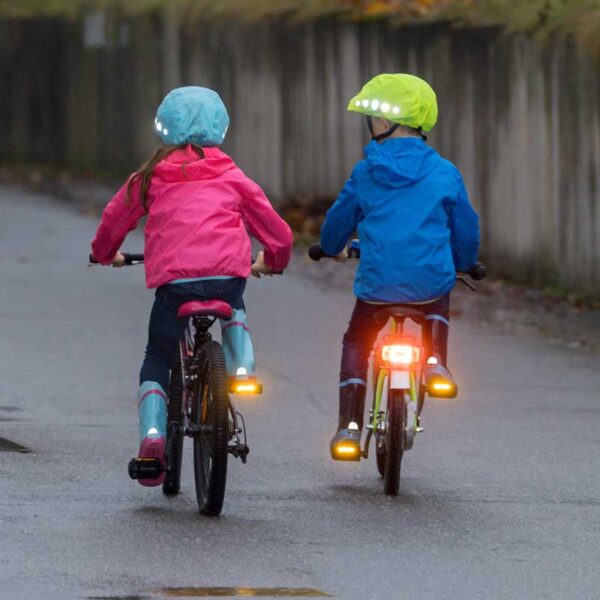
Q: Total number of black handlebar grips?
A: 4